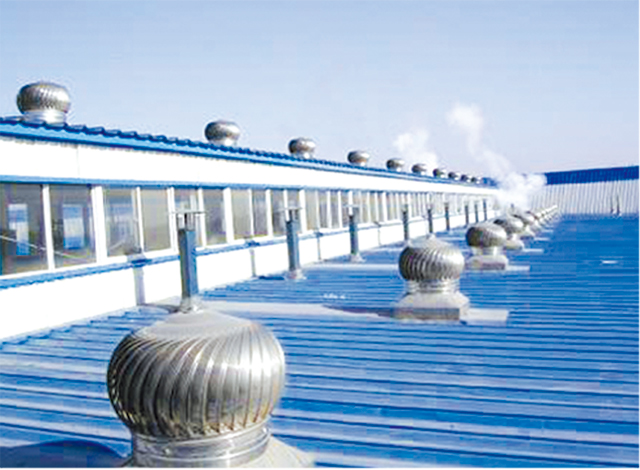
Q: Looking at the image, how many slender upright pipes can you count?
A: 9